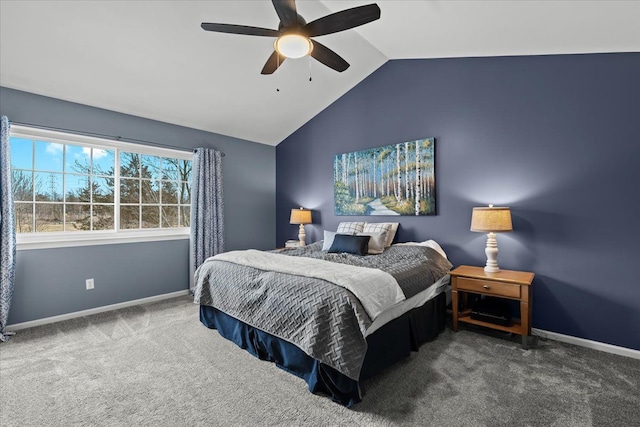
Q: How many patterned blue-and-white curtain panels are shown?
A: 2